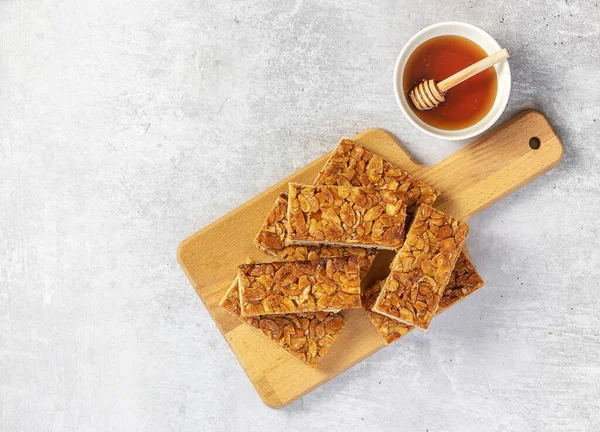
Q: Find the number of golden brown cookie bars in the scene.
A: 7